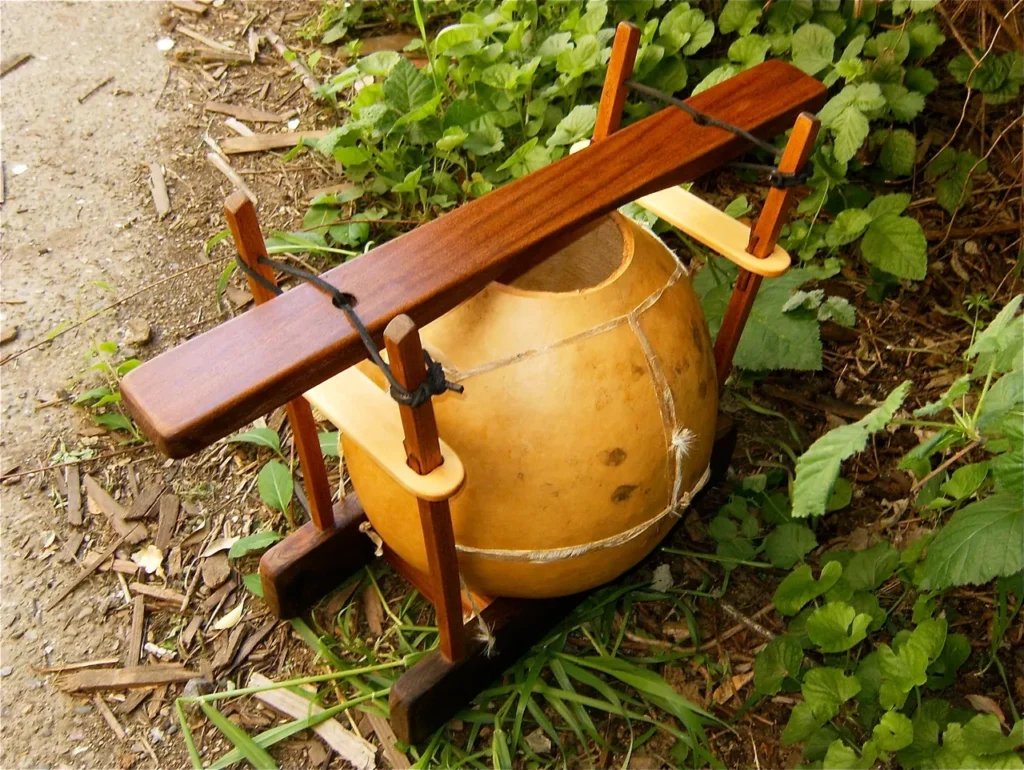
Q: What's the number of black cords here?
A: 2